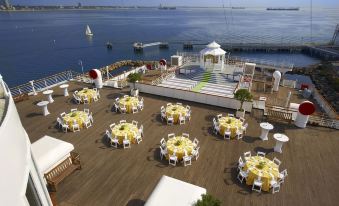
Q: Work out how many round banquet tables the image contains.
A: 8